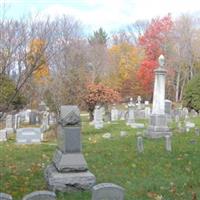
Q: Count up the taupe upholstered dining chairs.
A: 0